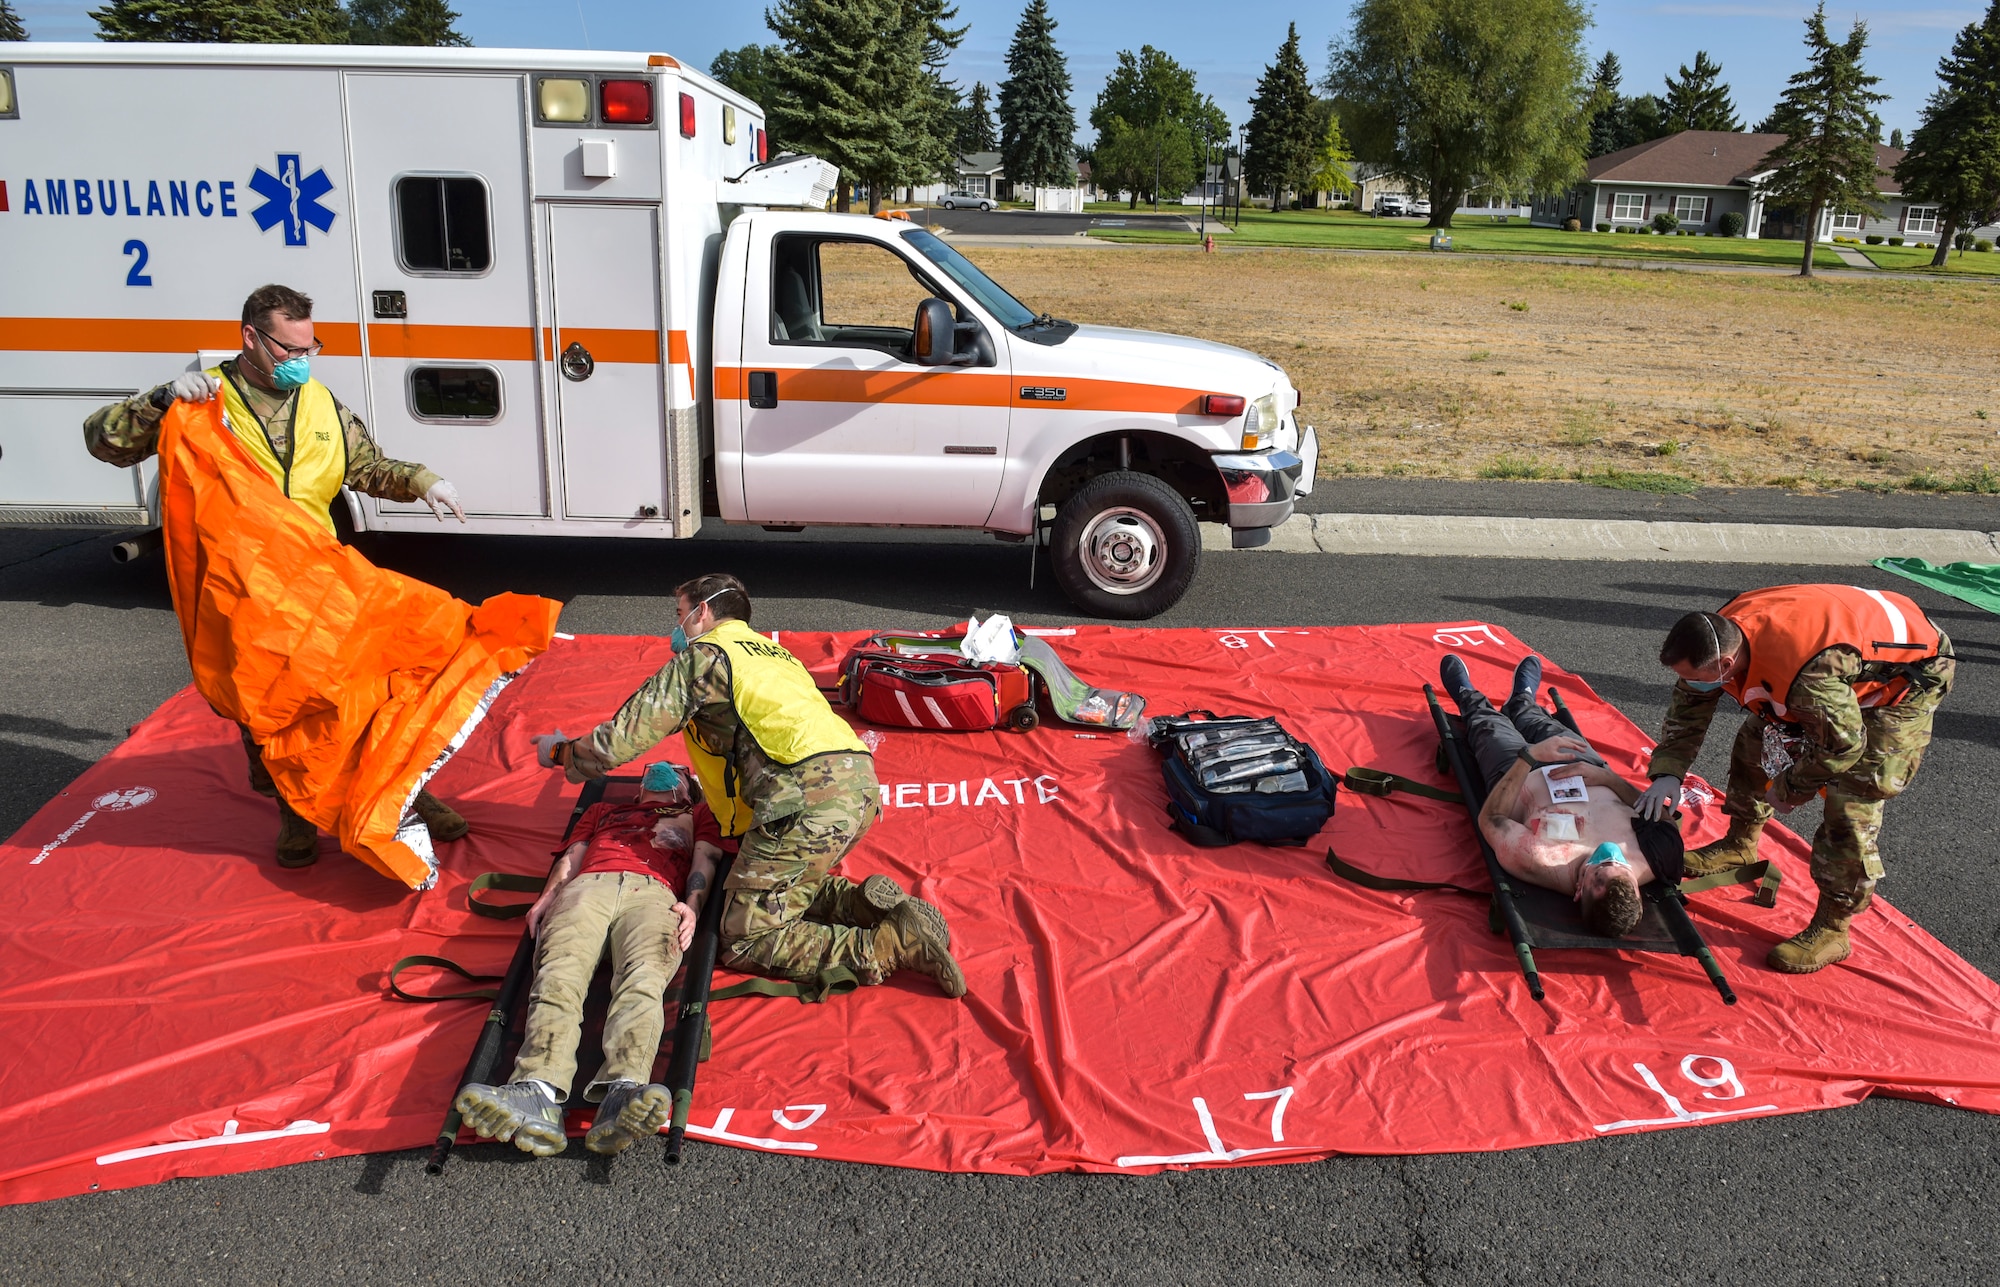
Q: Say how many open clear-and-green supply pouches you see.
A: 1